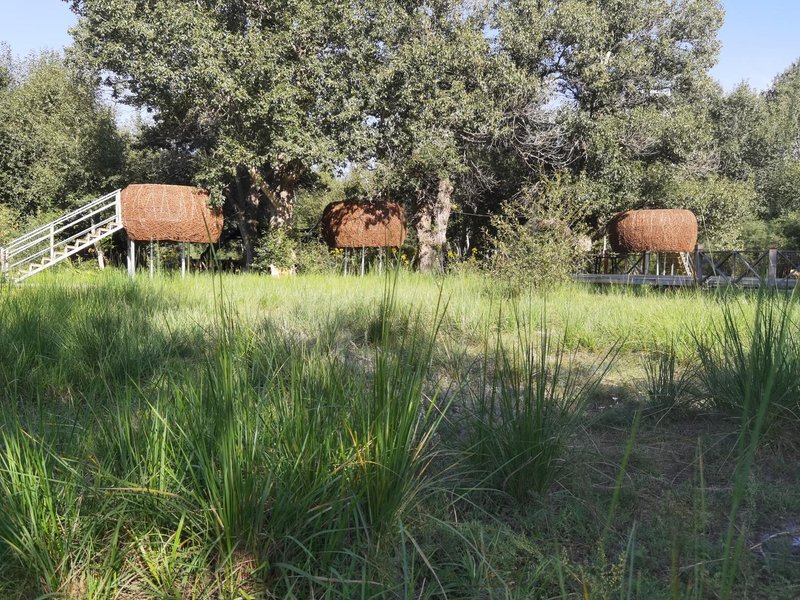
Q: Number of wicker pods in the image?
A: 3